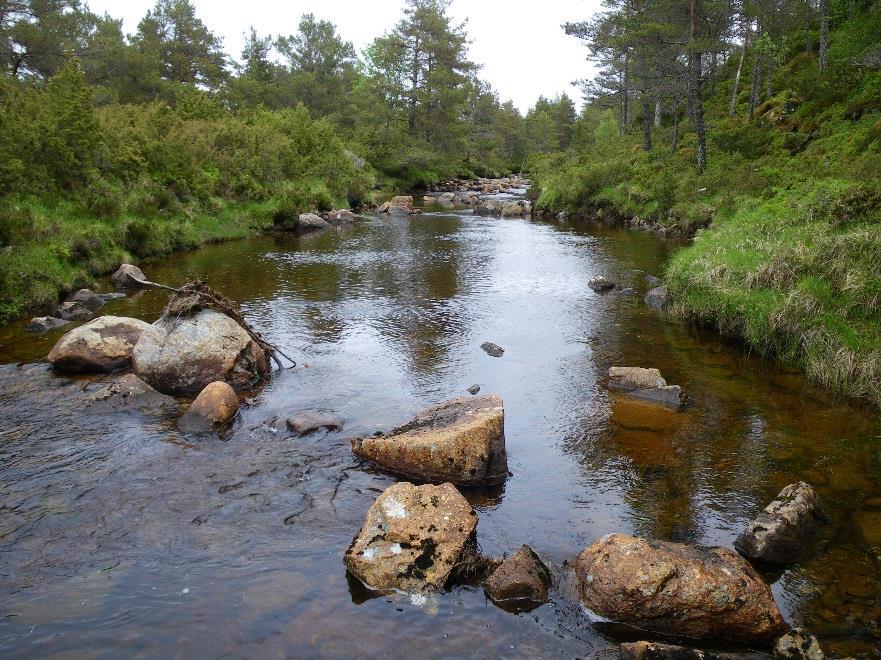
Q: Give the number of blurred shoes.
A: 0